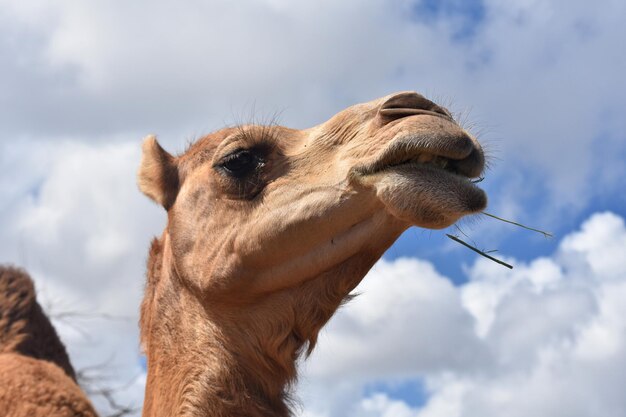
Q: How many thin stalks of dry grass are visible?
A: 2